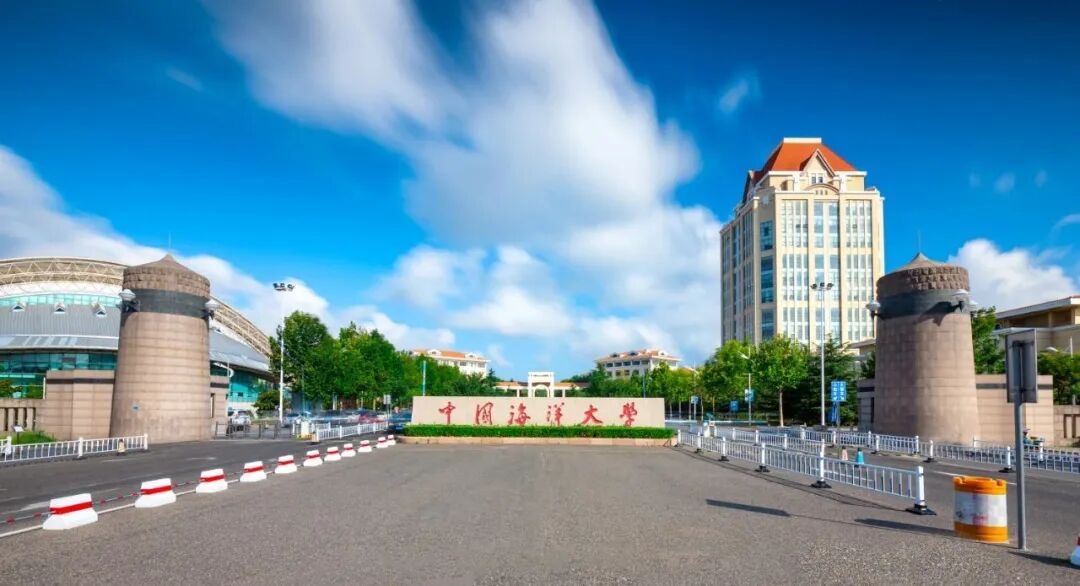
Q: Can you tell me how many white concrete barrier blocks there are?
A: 11